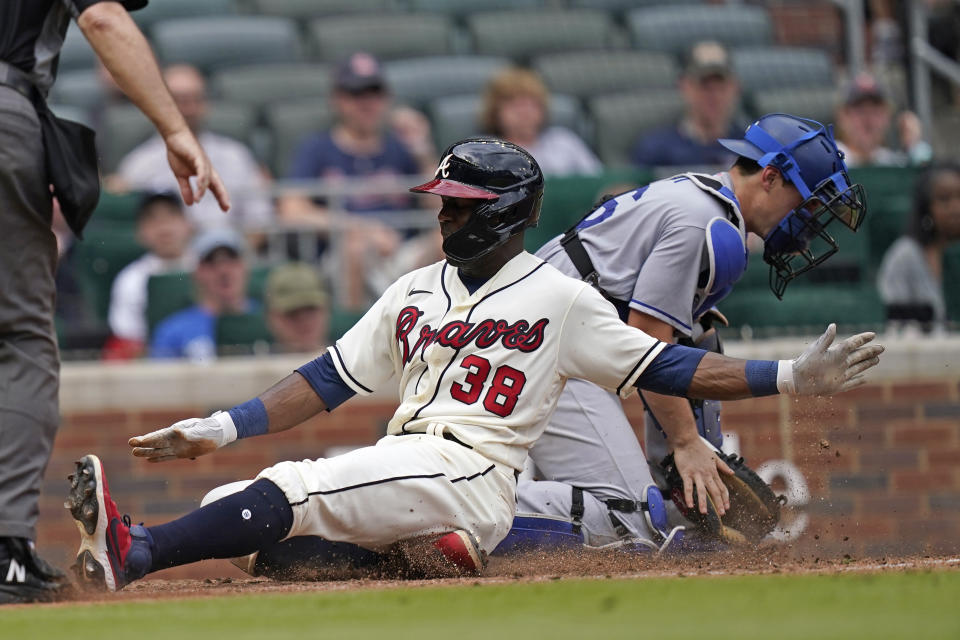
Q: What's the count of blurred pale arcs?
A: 2